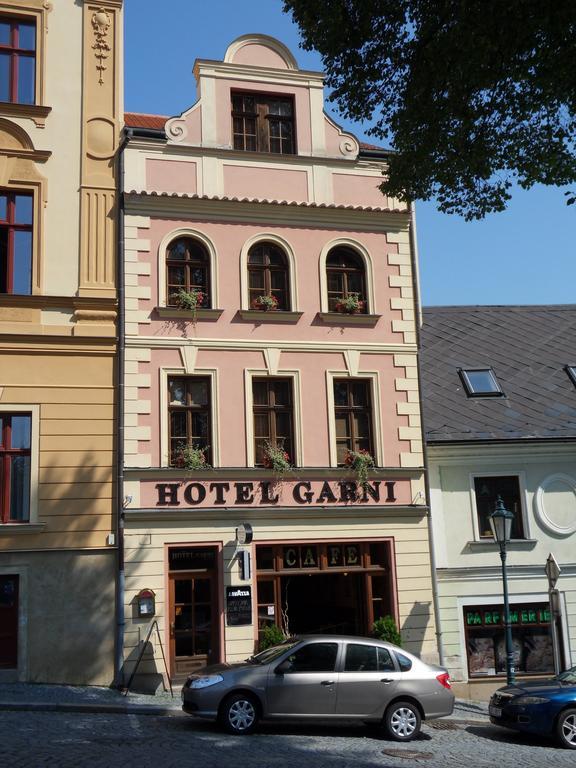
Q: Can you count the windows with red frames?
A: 3